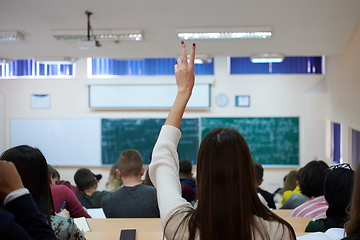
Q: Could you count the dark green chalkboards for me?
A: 2